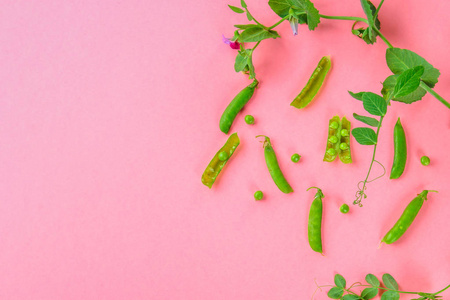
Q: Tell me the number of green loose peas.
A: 5